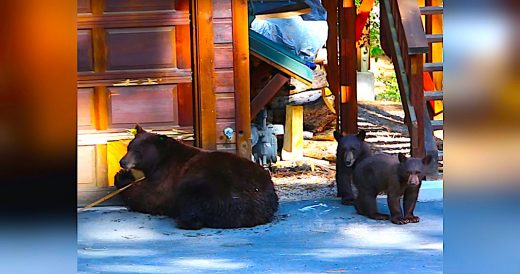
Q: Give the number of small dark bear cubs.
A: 2